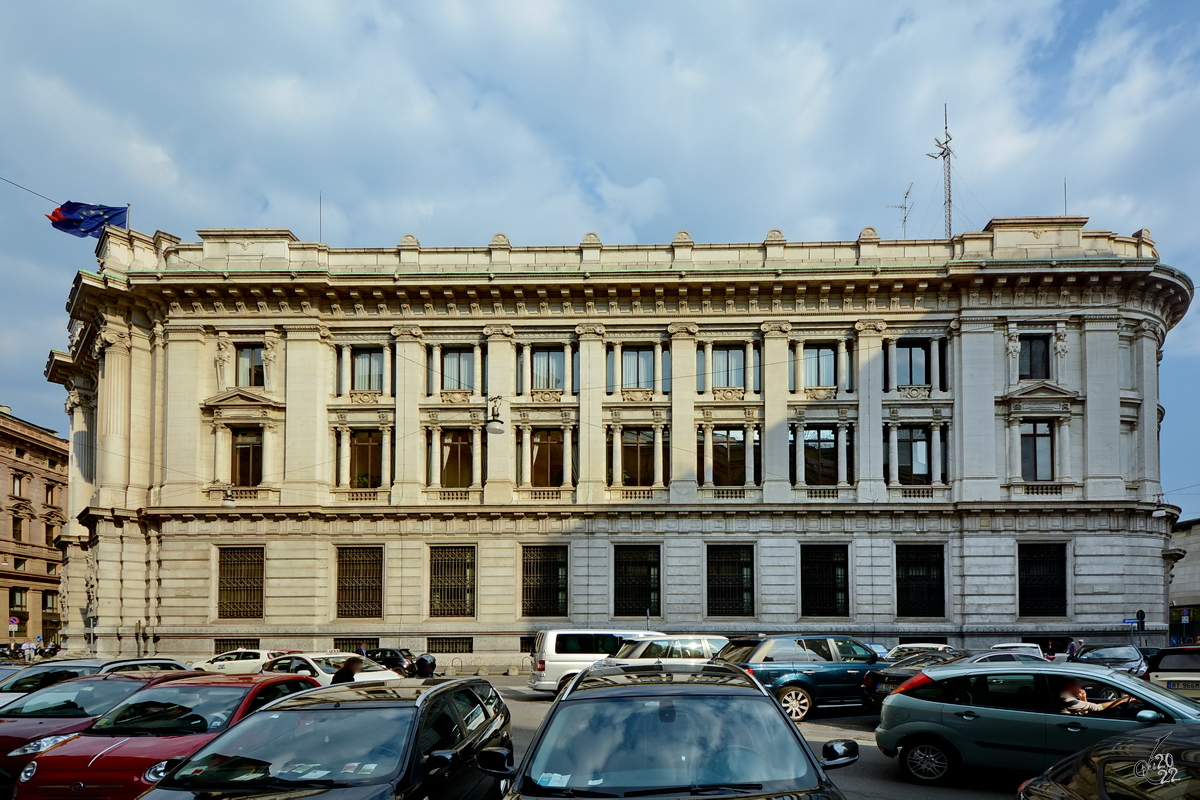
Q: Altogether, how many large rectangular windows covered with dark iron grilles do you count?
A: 9